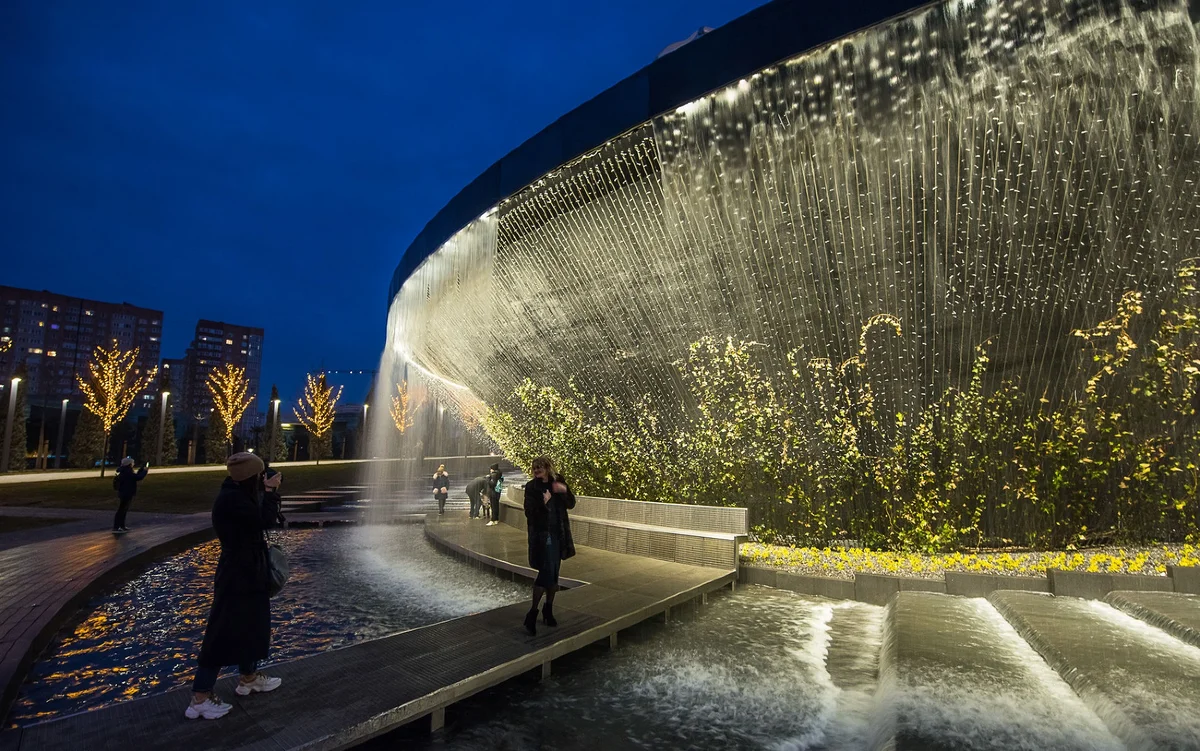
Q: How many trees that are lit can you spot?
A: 4